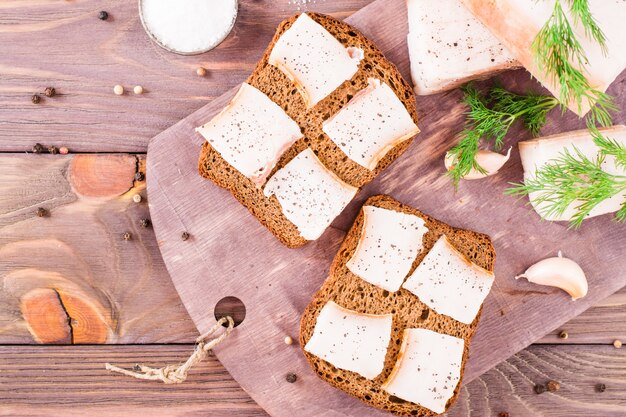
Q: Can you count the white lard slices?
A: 8